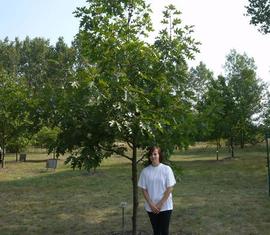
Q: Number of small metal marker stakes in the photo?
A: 1